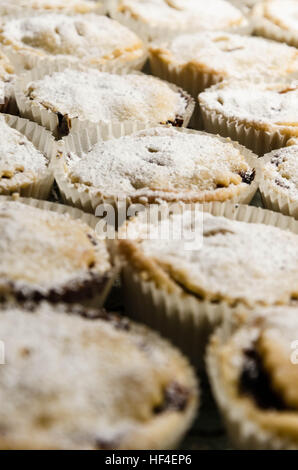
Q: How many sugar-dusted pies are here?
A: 15